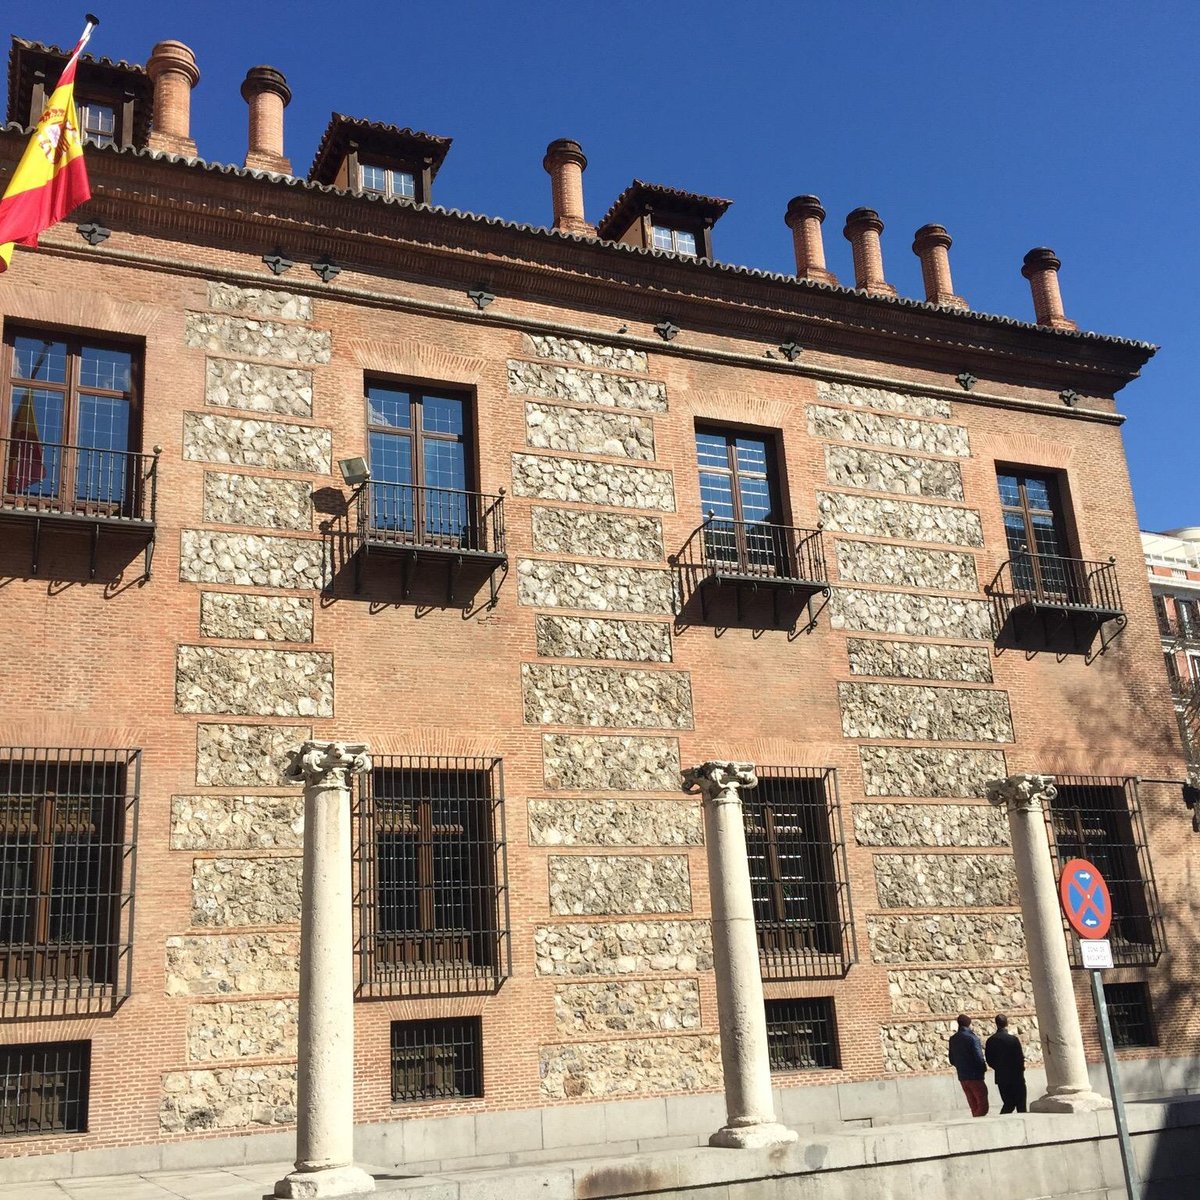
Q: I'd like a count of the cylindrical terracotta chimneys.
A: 7